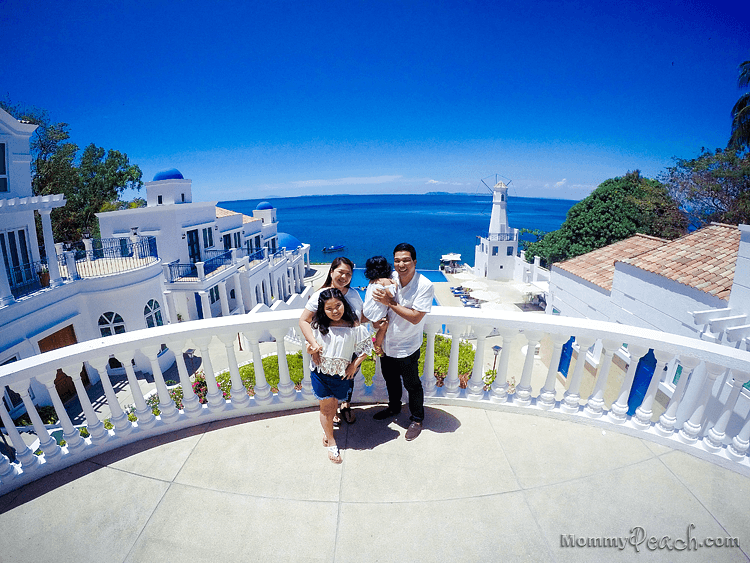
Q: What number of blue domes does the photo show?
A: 3